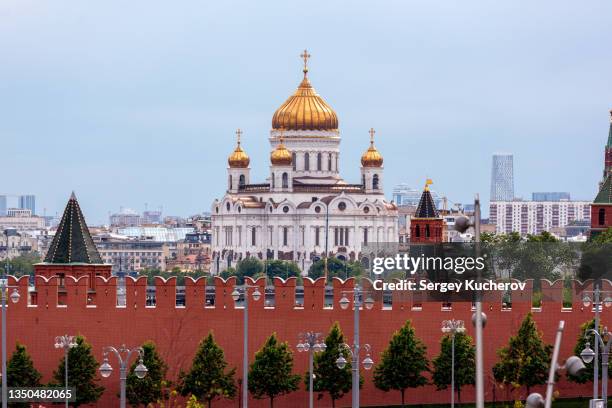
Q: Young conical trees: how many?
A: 10